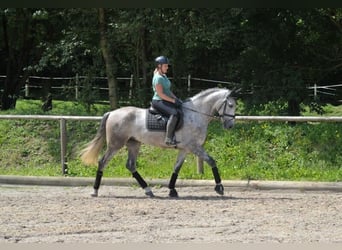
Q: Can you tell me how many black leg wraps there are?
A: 4